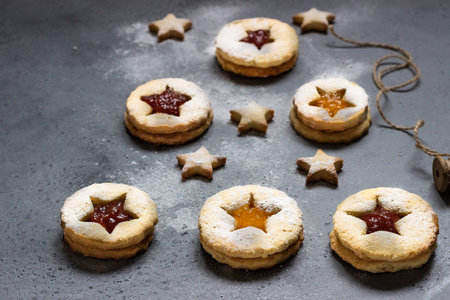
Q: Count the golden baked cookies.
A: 11